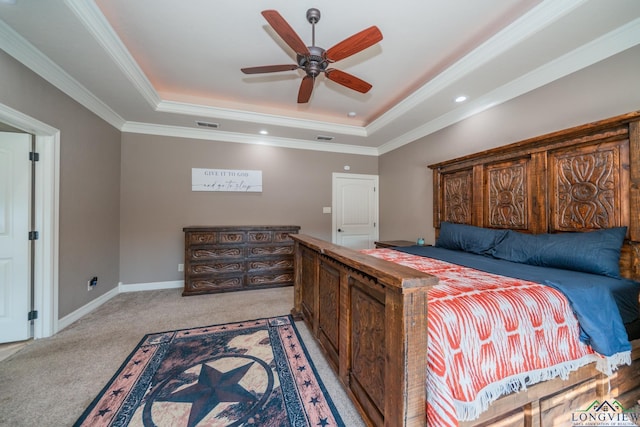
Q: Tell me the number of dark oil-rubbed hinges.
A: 5